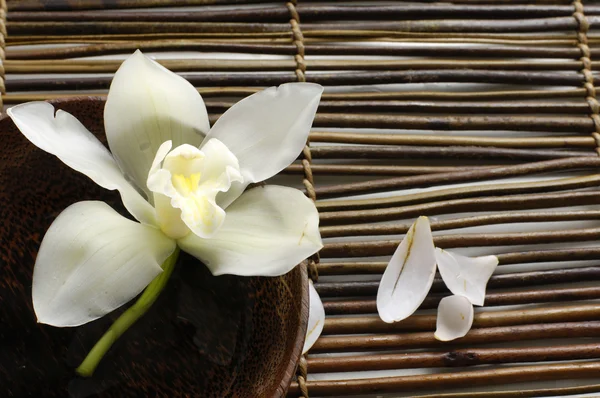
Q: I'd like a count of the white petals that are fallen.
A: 4